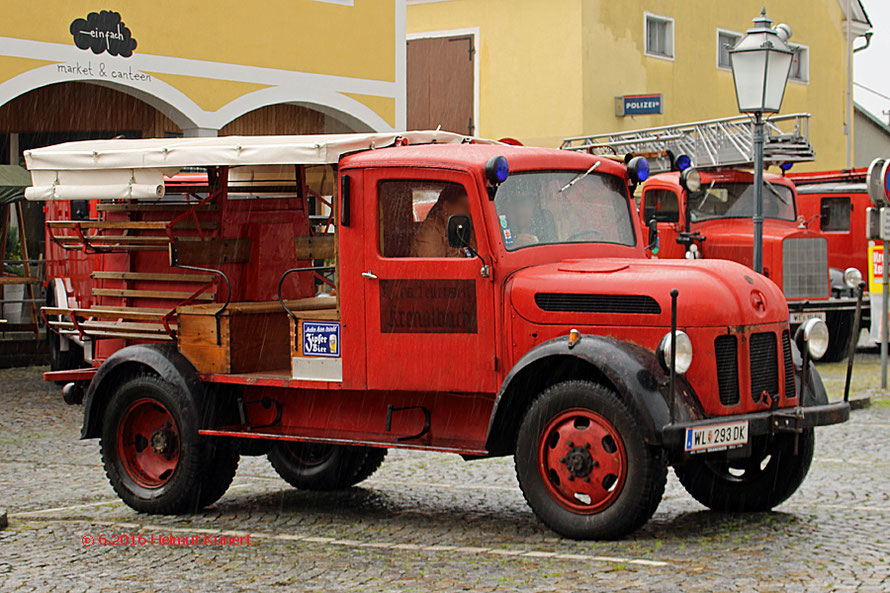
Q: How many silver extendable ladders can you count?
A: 1